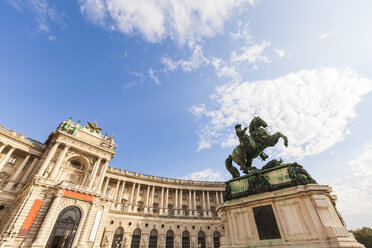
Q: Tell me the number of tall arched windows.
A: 7